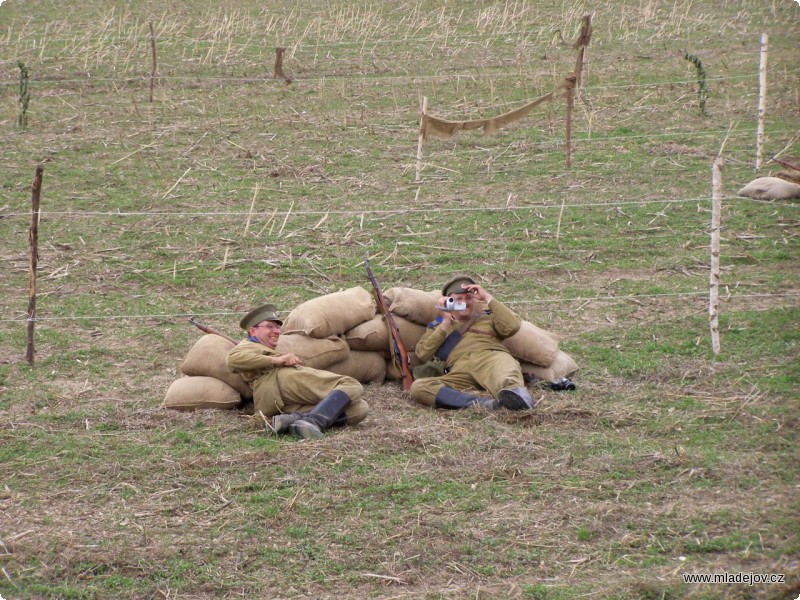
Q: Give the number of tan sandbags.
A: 11